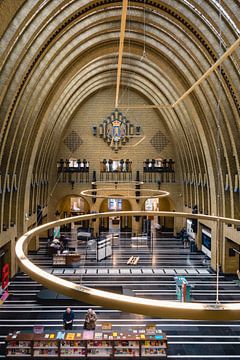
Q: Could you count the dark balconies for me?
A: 3